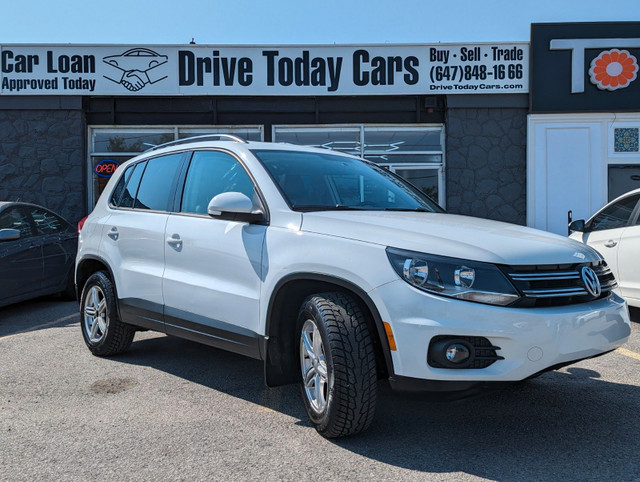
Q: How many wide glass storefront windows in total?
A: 2